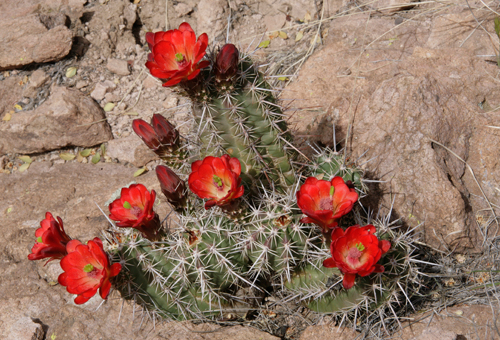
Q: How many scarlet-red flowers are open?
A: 7